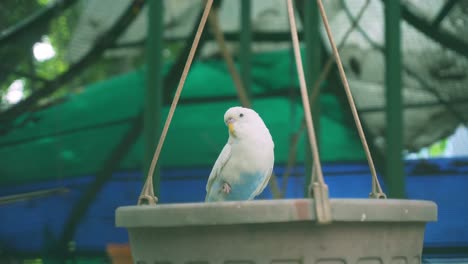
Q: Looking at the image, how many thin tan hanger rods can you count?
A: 3